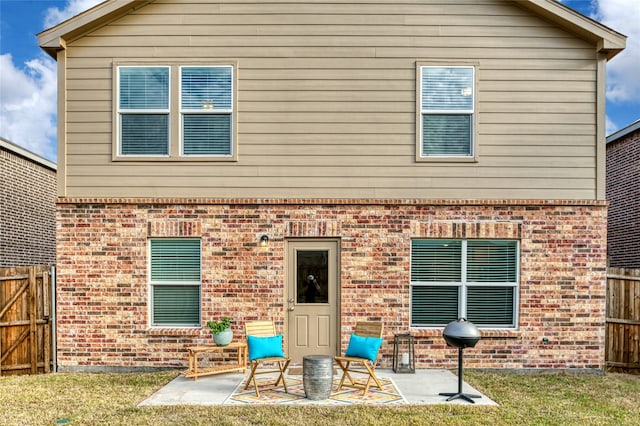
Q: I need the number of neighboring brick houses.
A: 2